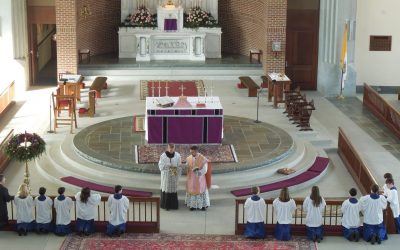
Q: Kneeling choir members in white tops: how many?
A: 12